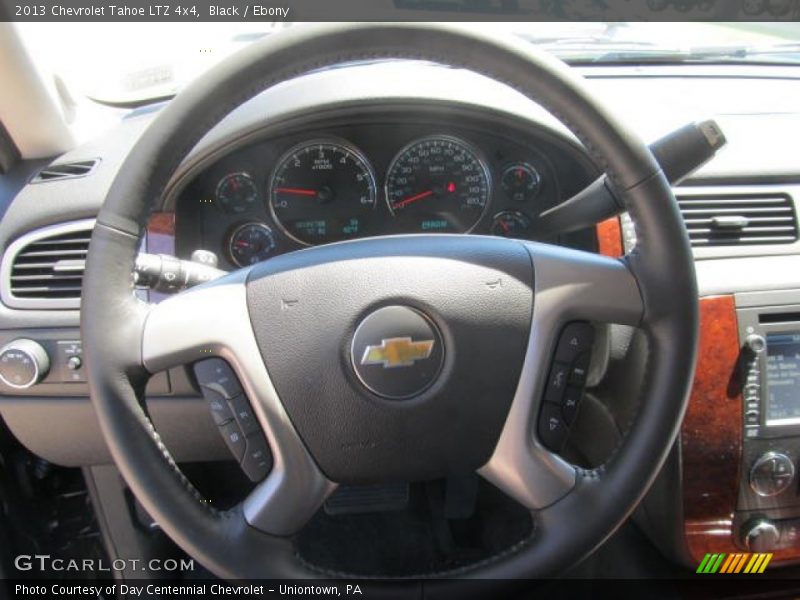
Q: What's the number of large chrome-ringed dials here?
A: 2